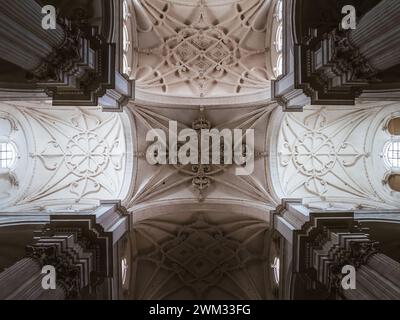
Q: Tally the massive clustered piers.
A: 4